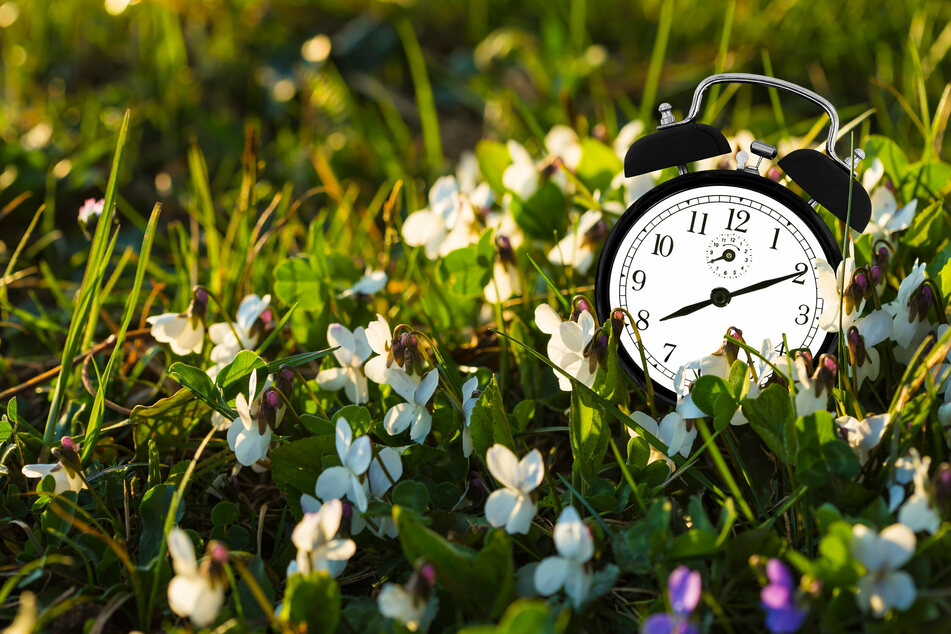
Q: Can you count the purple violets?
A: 2